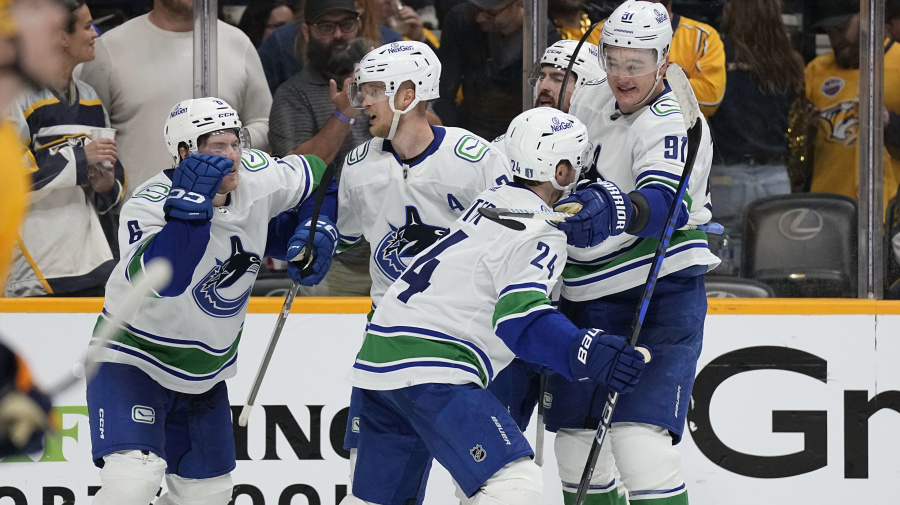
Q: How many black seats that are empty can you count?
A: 2